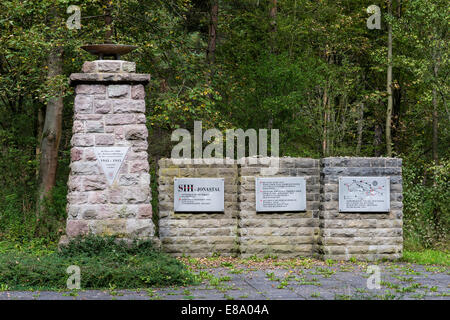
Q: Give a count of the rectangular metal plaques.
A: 3